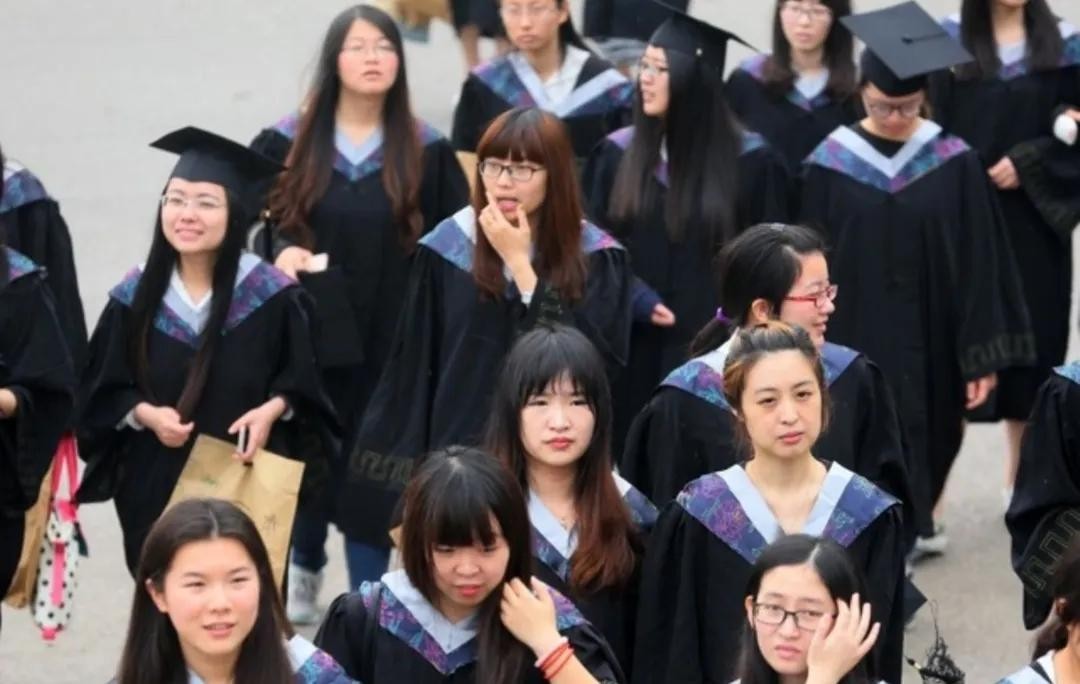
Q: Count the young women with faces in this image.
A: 13